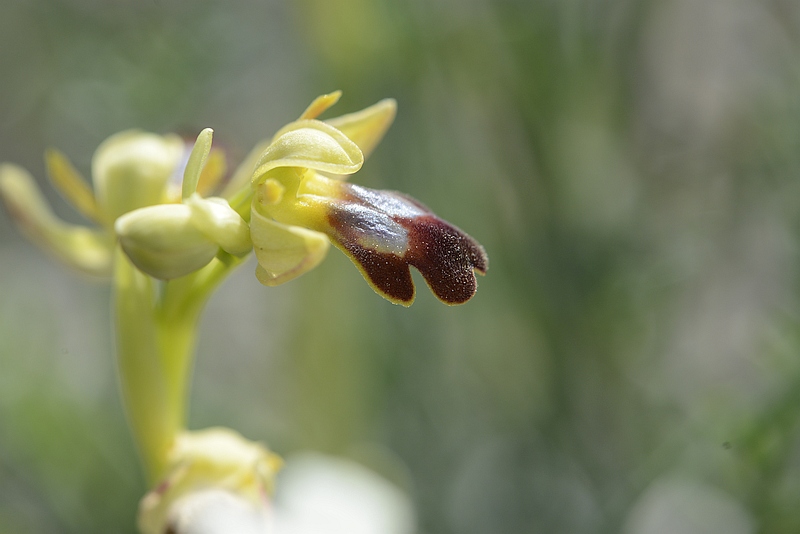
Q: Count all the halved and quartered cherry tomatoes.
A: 0